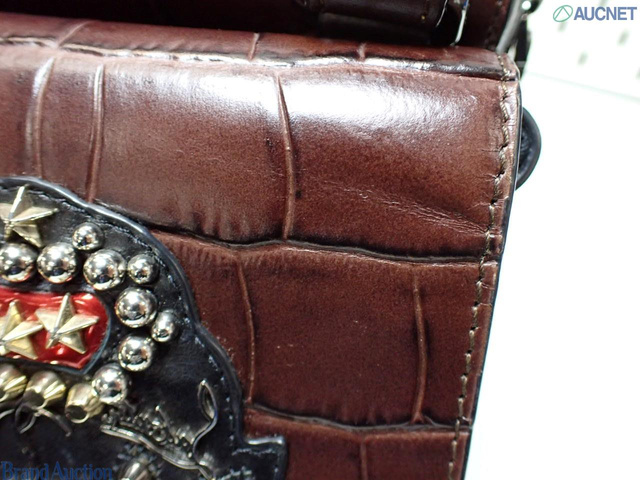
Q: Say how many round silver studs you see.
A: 9